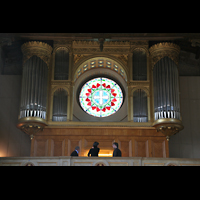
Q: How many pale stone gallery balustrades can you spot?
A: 1